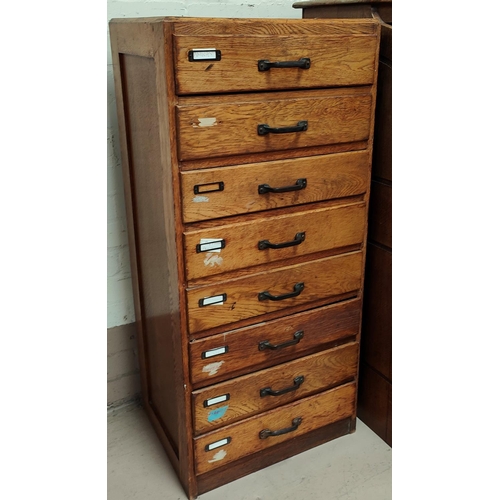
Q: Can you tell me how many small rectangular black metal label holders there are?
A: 7